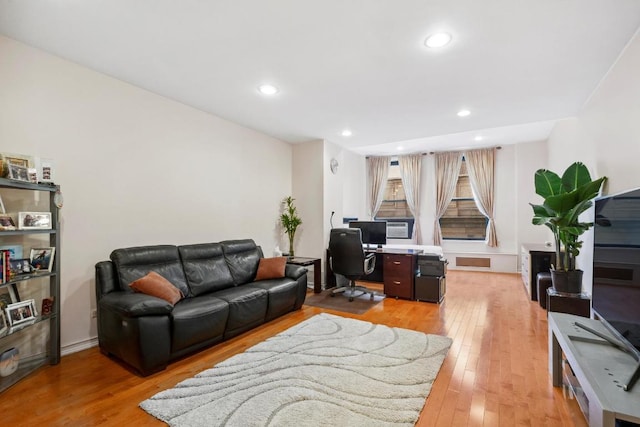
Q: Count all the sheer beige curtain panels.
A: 4